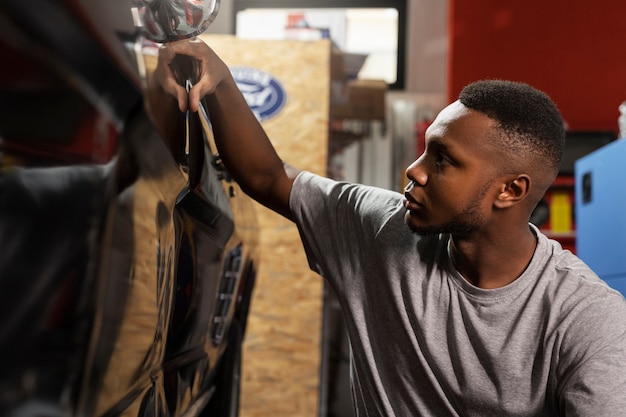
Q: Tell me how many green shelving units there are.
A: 0